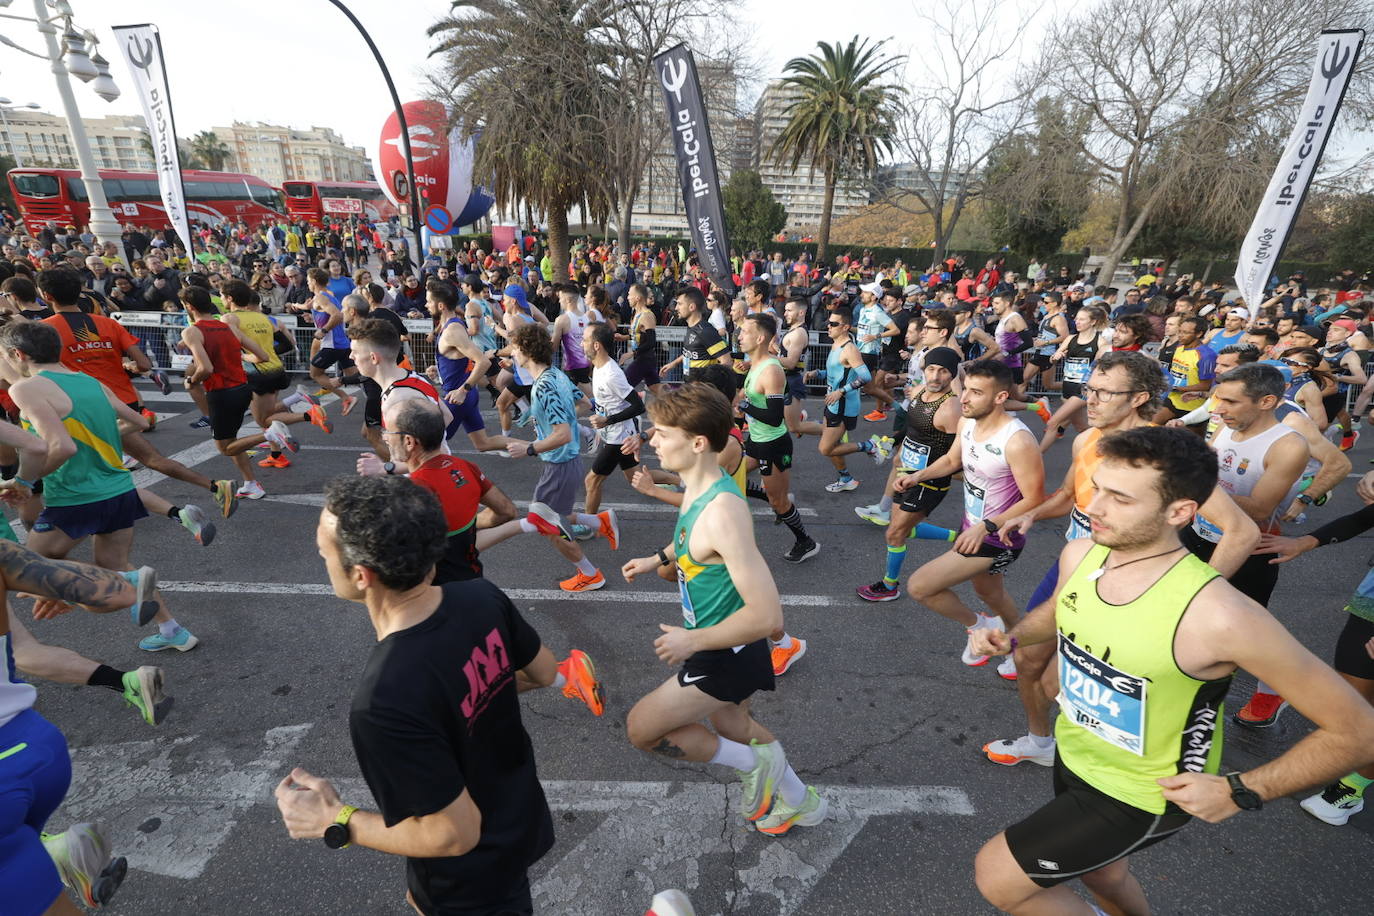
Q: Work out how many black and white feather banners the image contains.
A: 3